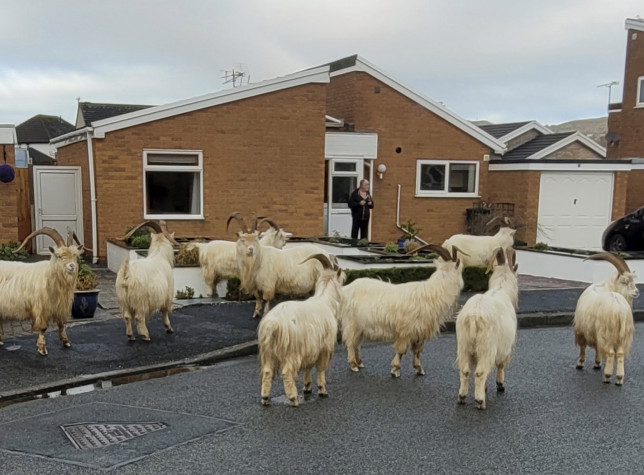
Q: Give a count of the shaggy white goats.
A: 9